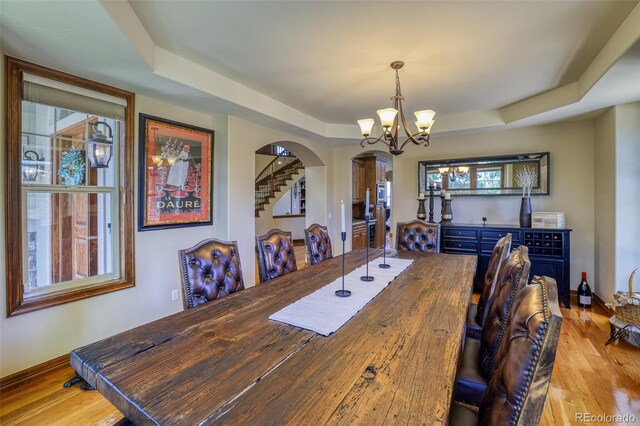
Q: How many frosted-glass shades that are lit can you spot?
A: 5